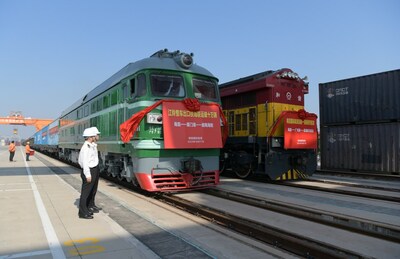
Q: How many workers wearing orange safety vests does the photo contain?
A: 2